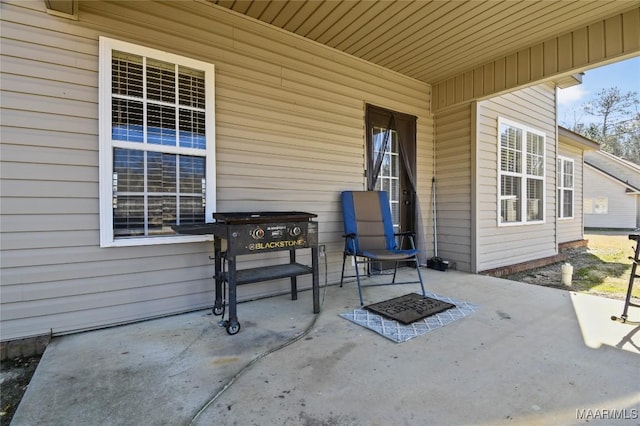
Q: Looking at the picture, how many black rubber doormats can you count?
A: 1